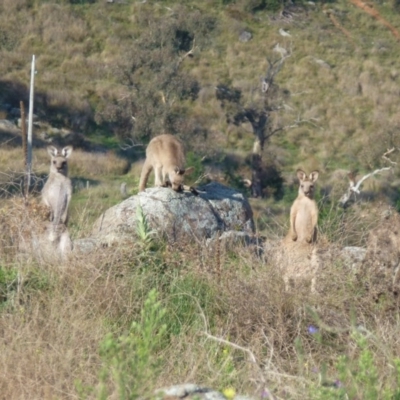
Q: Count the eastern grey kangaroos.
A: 3